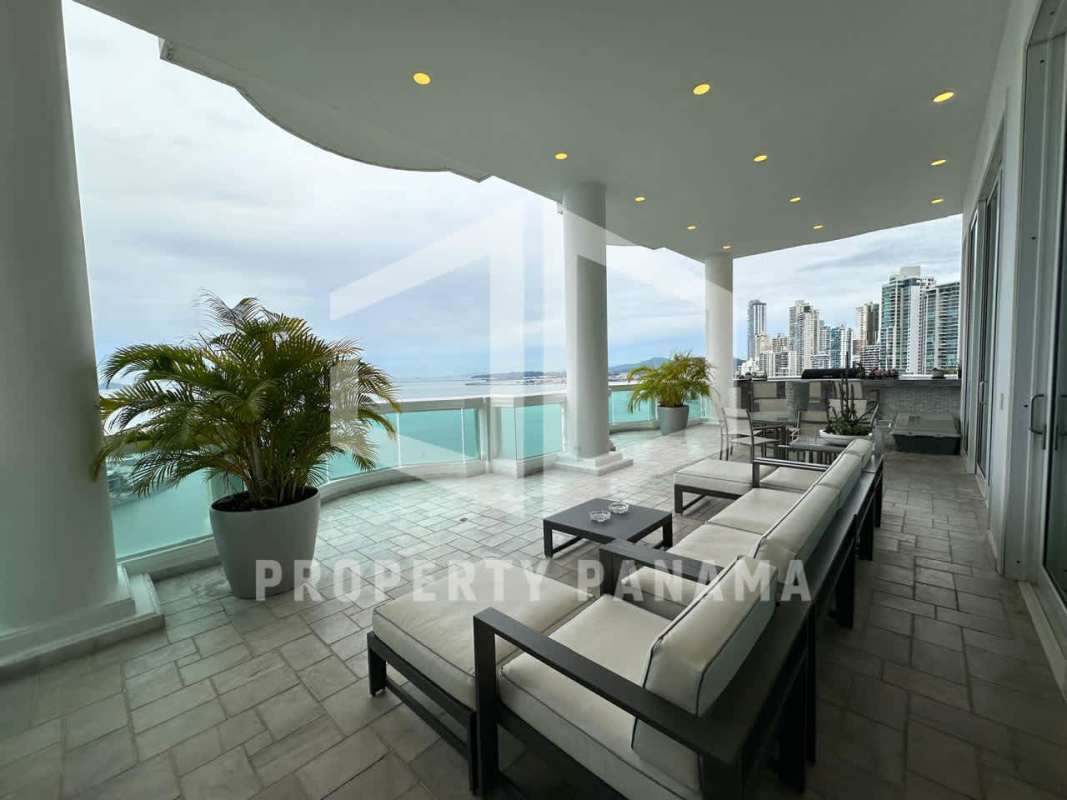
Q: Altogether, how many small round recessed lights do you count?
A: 12